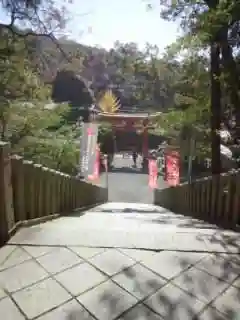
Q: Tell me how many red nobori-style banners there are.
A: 3